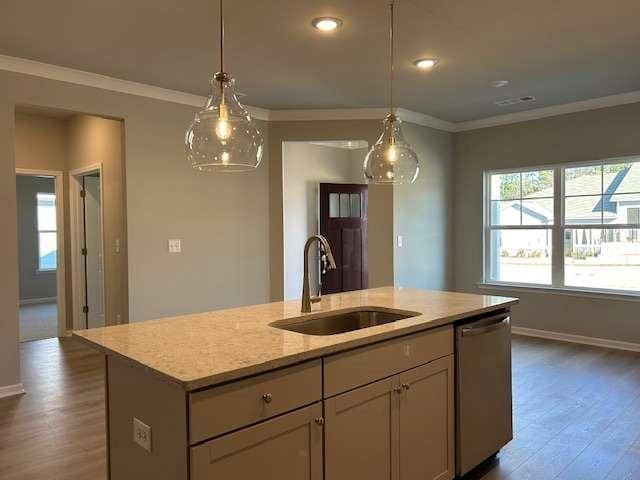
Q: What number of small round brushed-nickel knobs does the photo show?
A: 4